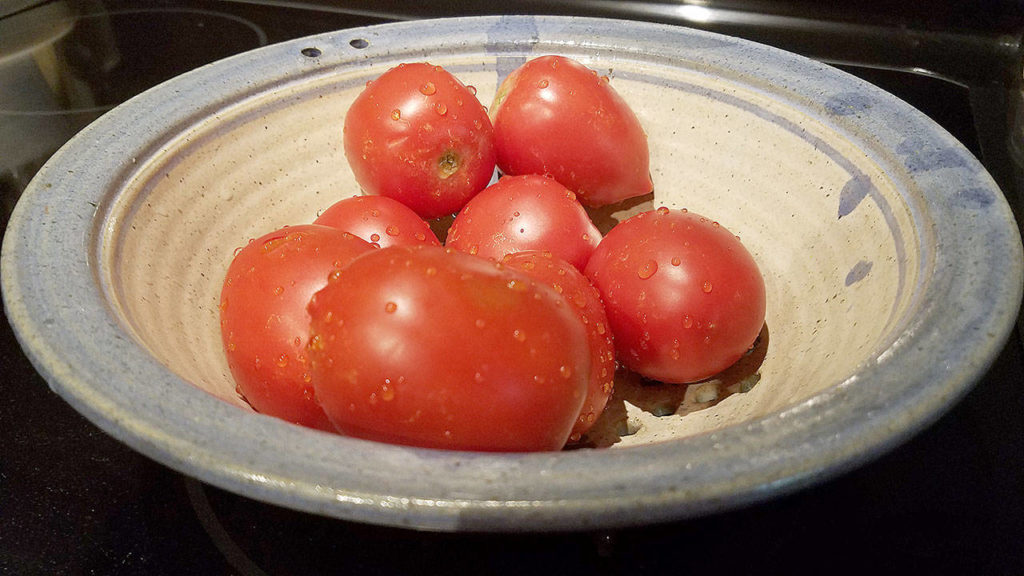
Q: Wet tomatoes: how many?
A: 8